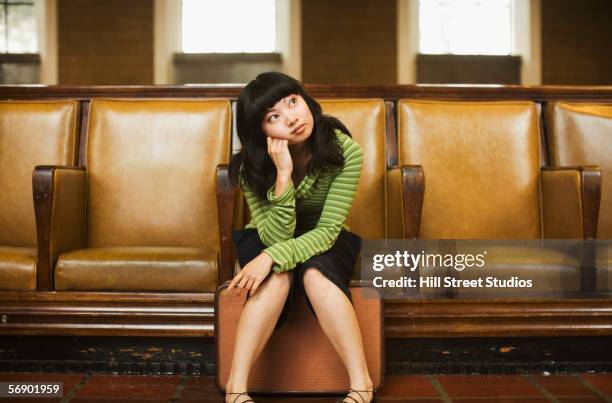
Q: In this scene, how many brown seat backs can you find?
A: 5